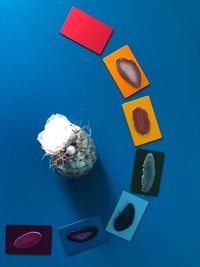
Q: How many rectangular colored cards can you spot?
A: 7